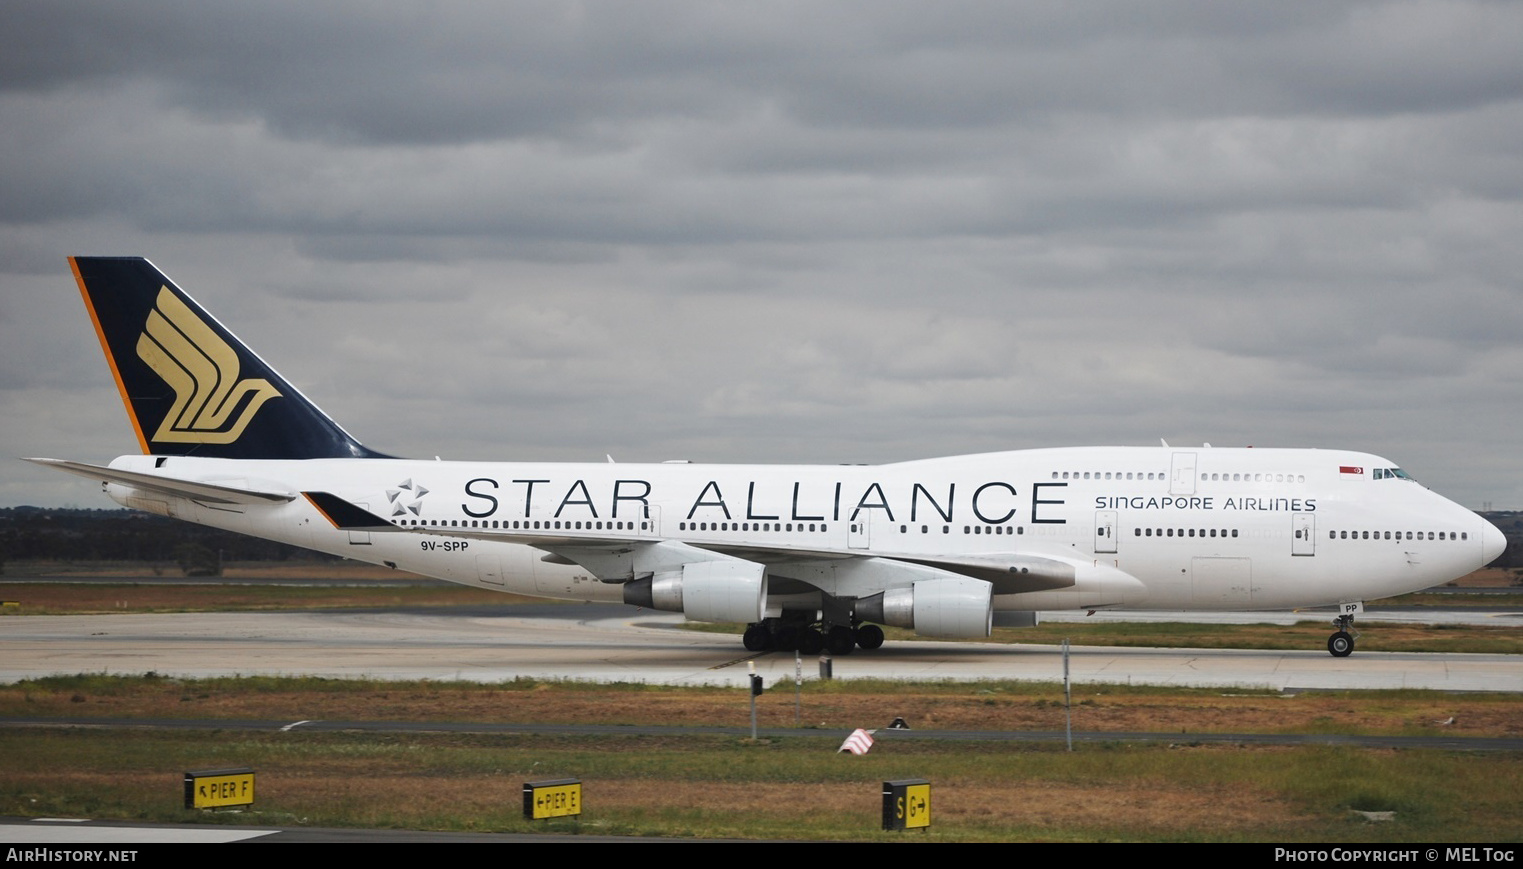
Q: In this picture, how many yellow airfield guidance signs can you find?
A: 3